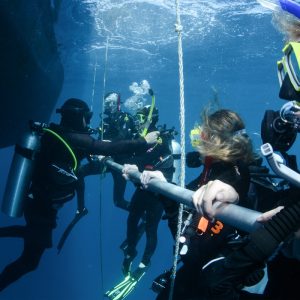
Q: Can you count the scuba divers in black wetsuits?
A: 5